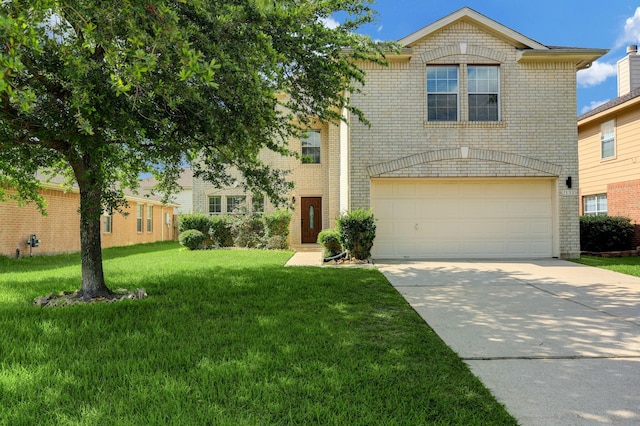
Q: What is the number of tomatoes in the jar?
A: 0